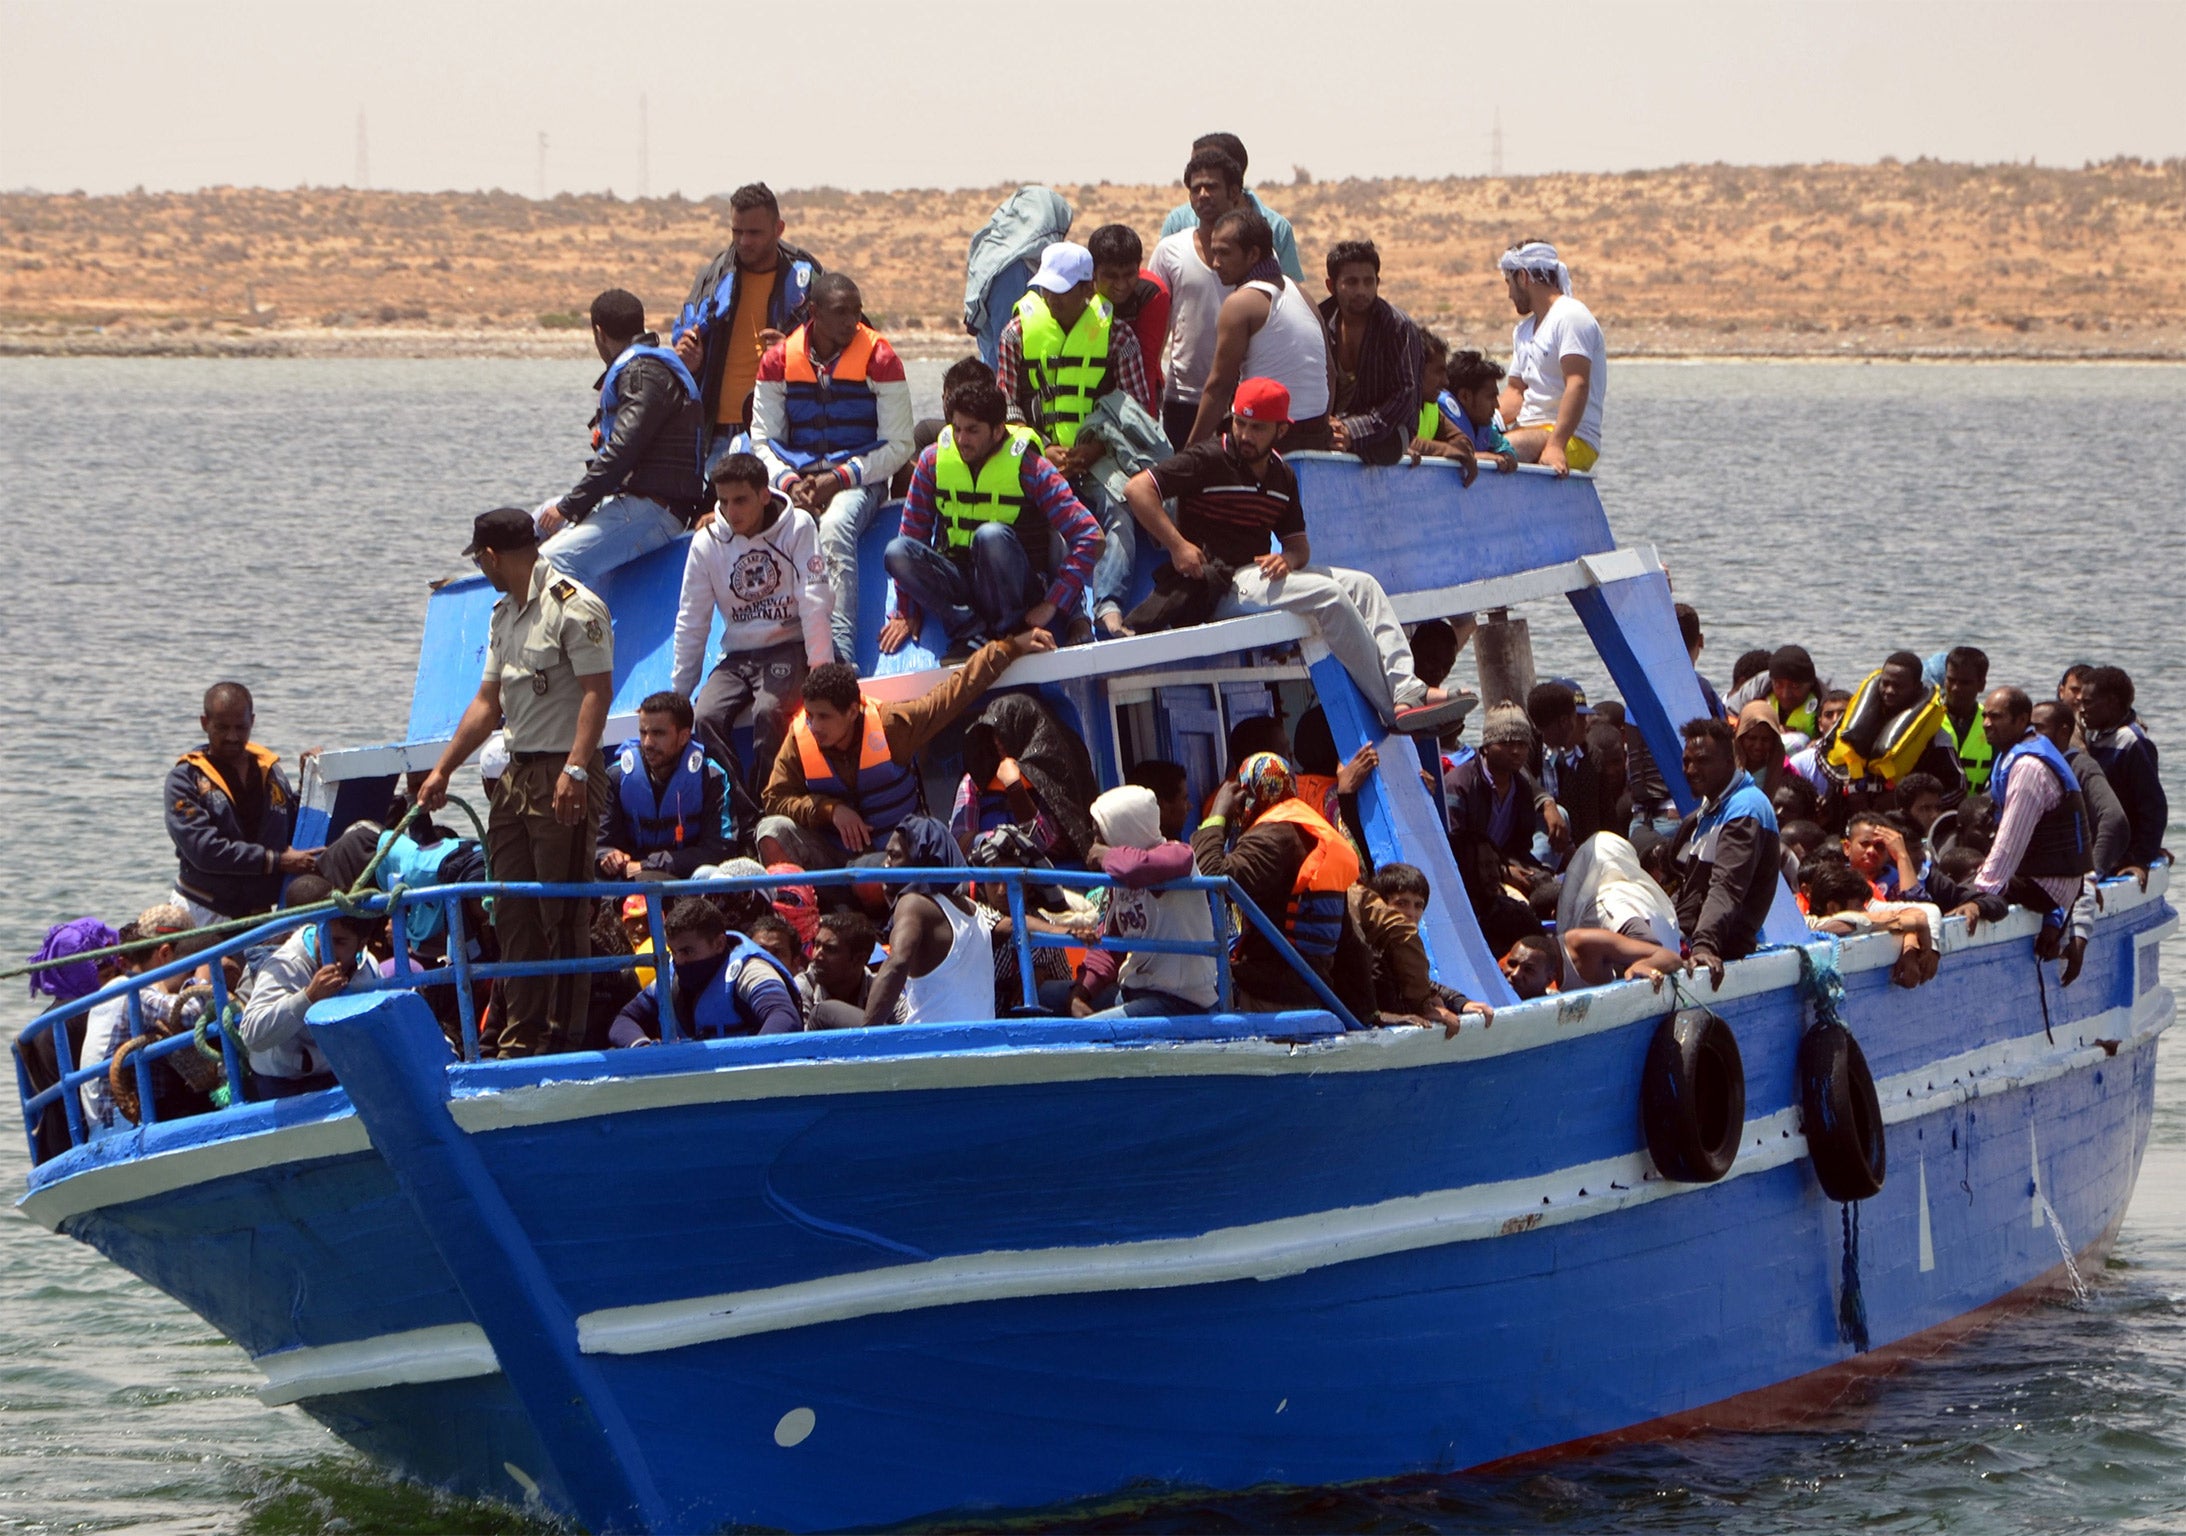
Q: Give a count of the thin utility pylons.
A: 4